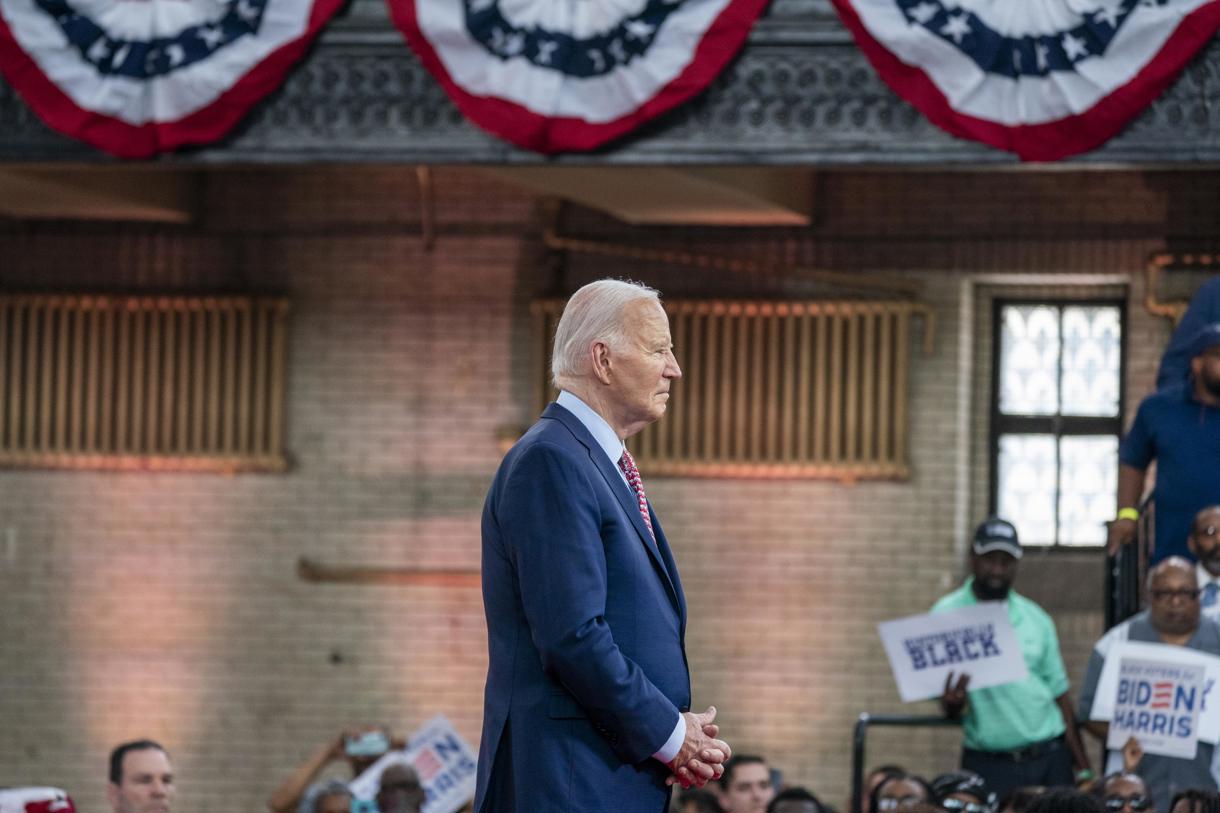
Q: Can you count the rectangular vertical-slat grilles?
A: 2